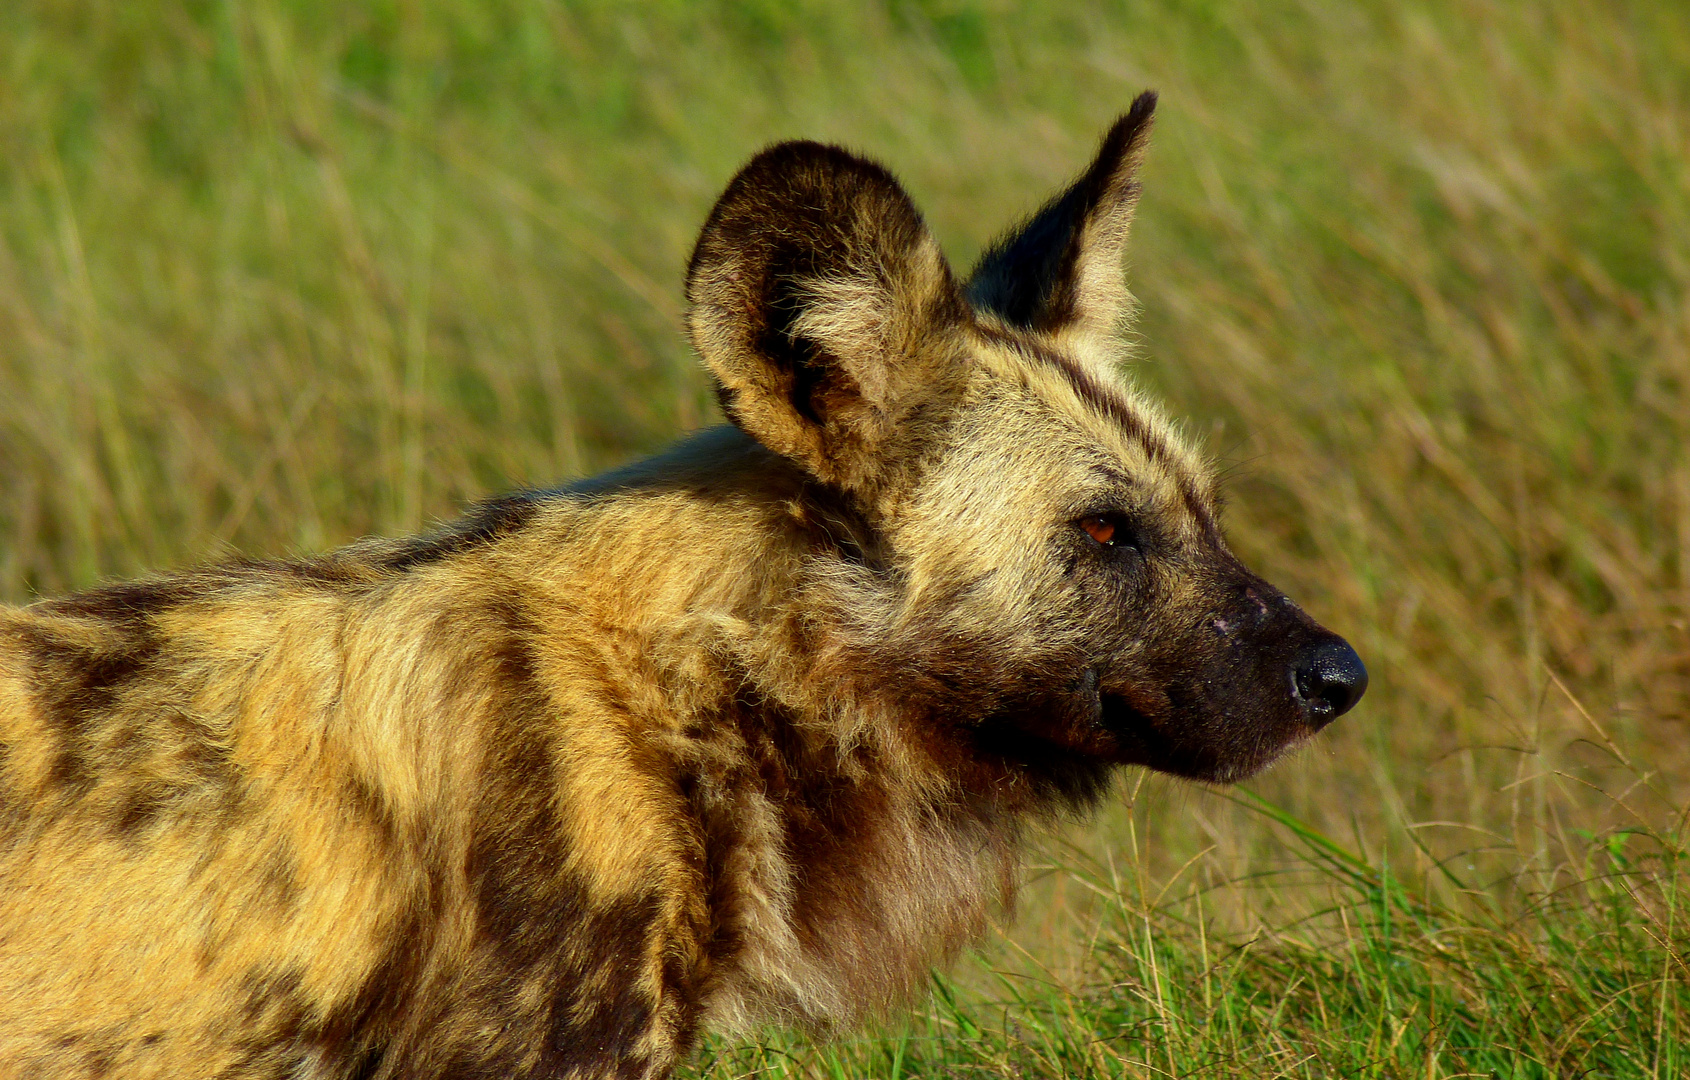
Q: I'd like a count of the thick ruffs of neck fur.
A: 1